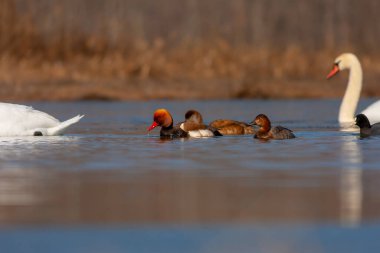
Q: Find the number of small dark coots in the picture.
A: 1